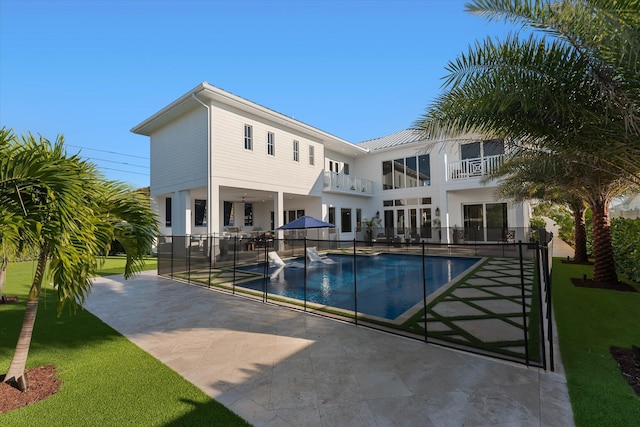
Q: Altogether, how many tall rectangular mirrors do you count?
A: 0